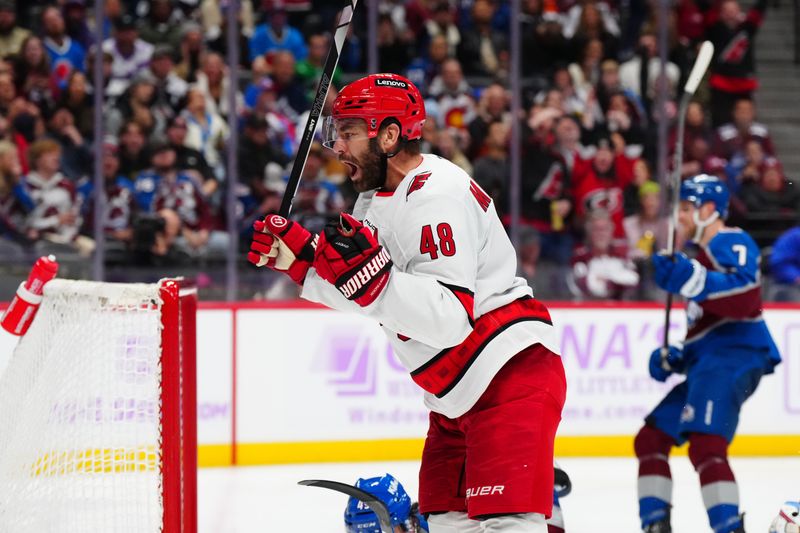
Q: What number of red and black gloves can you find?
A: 2